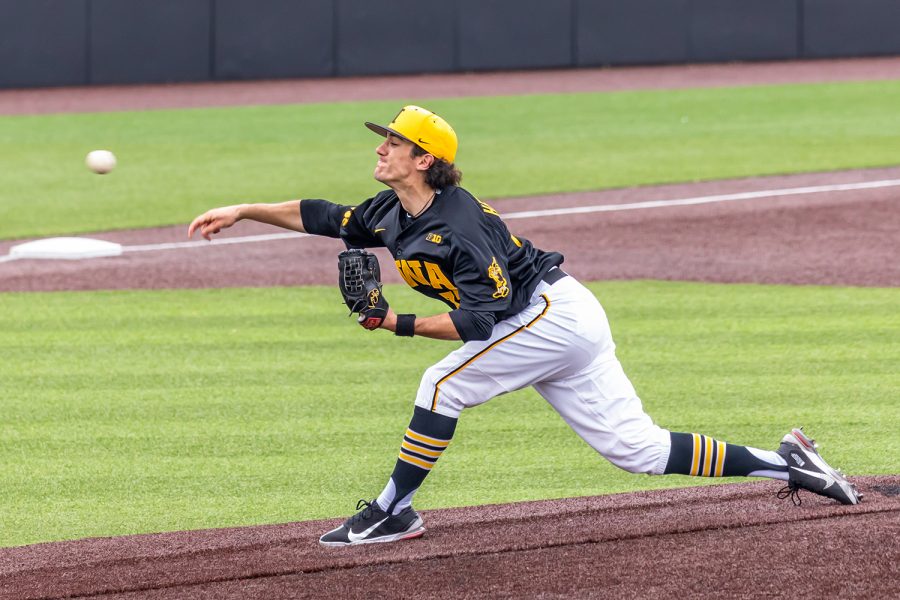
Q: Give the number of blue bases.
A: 0